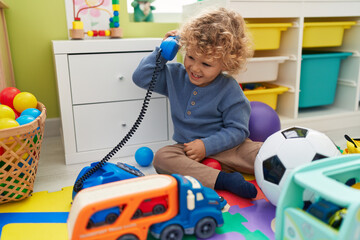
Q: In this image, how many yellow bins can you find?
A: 3